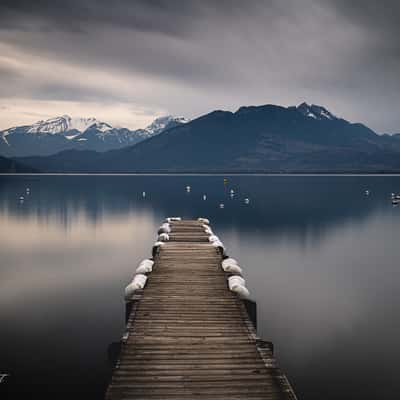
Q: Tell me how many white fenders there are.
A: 12